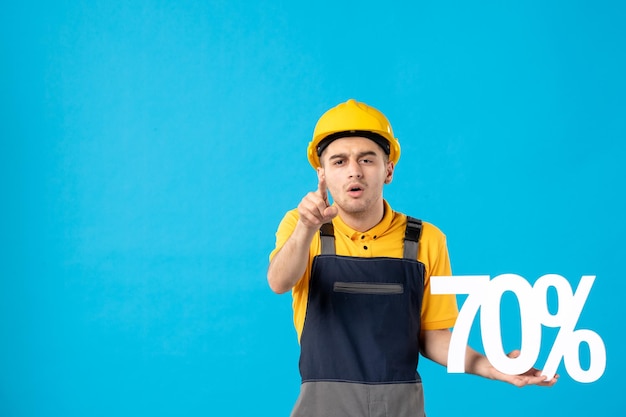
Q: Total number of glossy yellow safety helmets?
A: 1